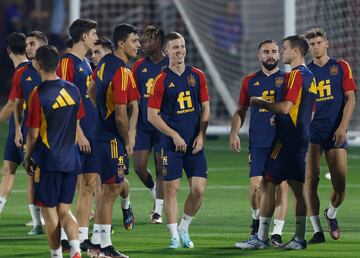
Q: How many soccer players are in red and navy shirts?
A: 11